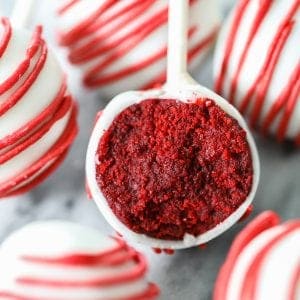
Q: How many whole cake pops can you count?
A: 5